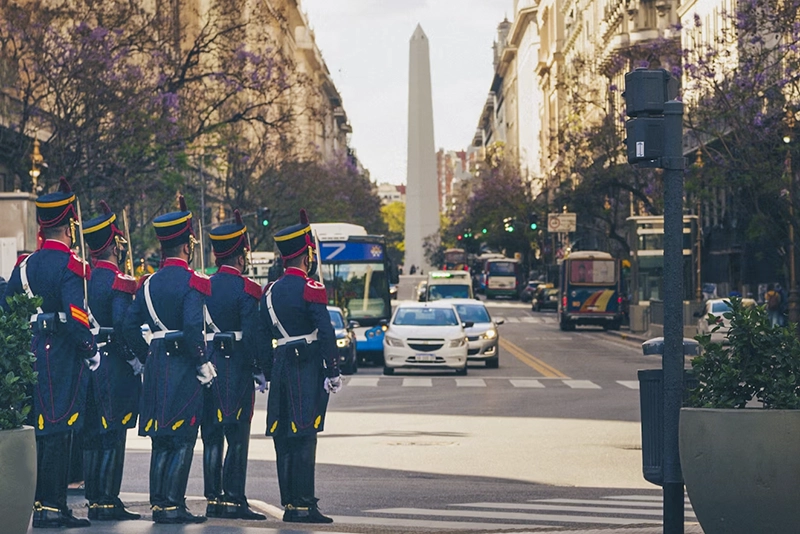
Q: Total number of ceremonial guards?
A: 5